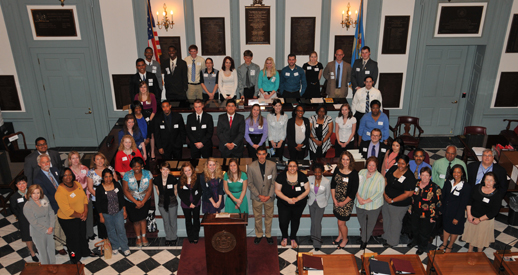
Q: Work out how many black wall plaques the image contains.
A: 13